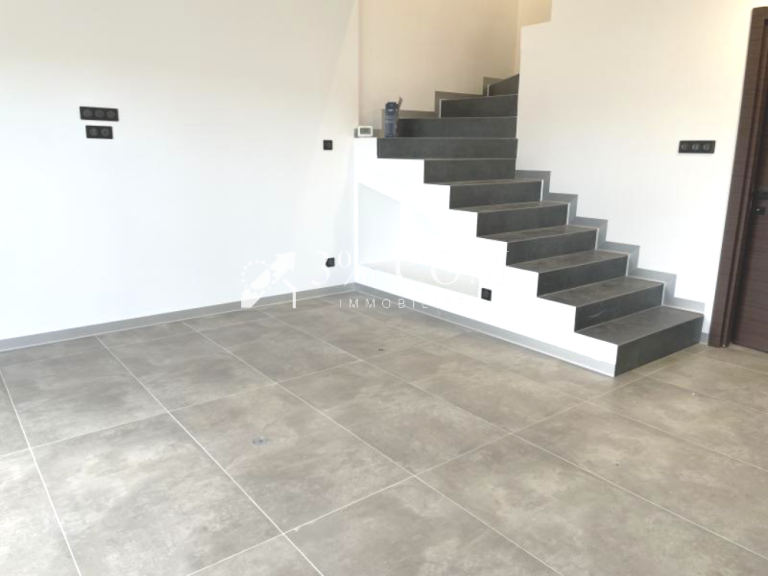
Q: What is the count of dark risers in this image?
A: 11